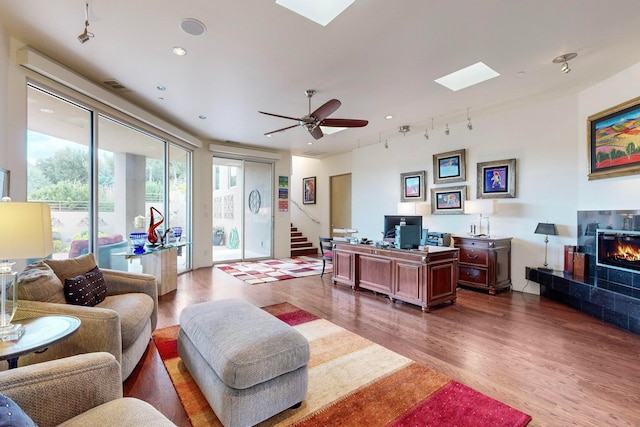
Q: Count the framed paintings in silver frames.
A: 4